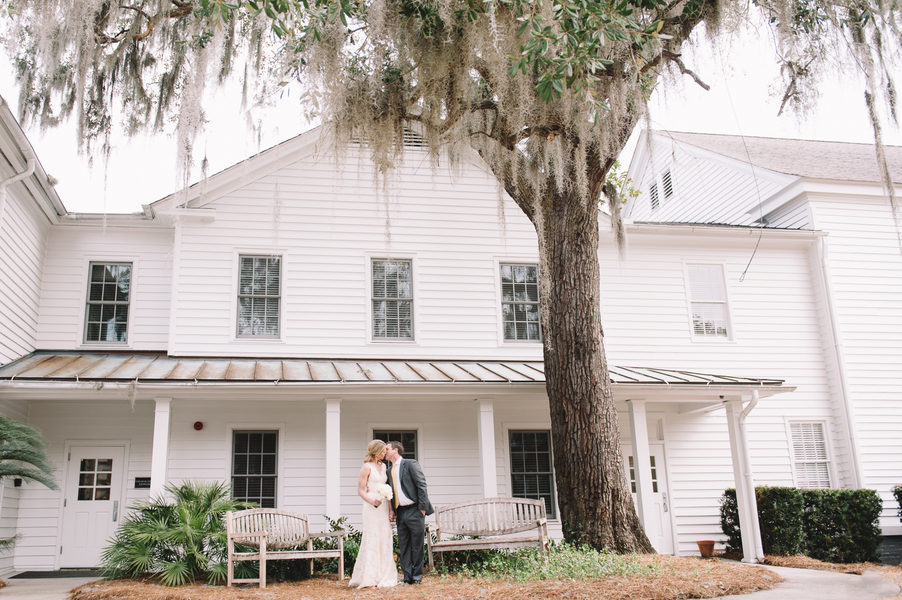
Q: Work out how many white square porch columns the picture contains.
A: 5